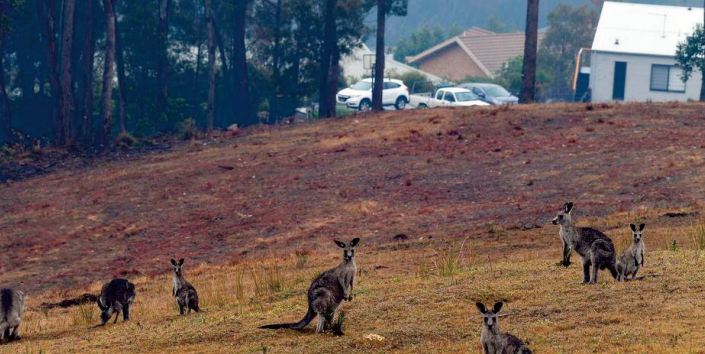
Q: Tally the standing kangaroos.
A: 5